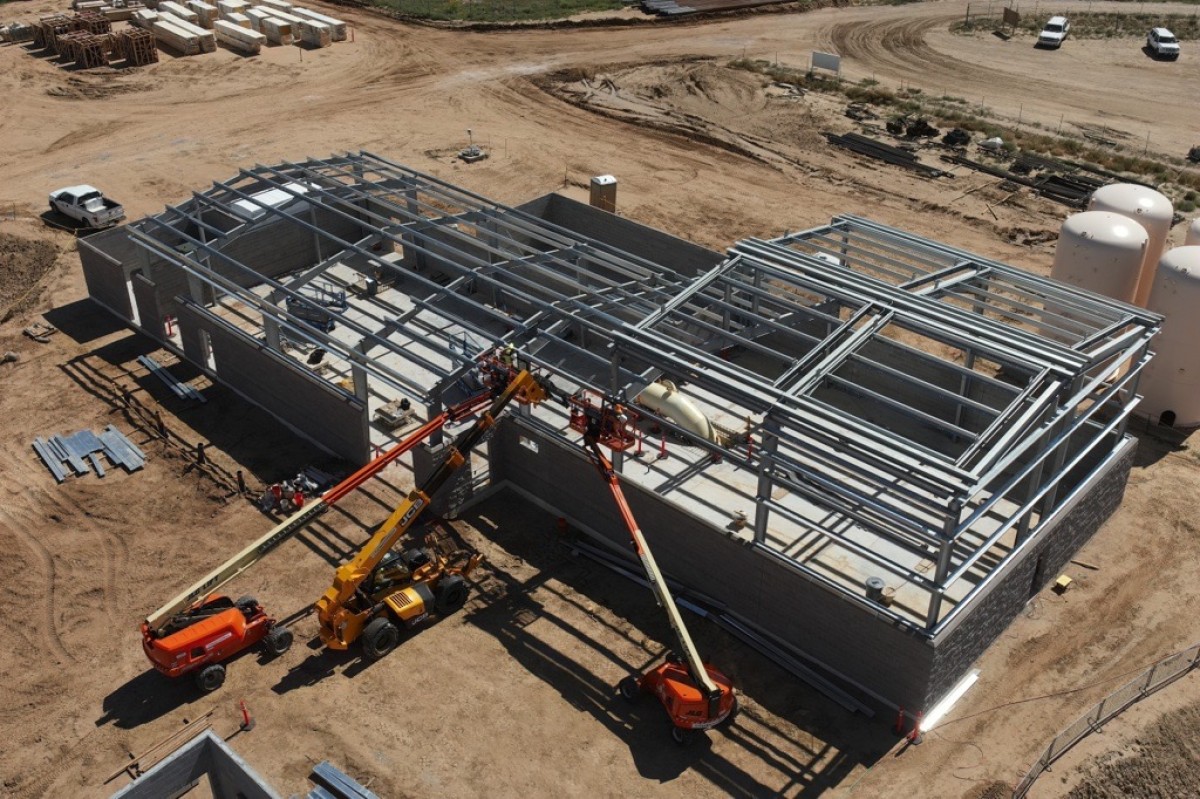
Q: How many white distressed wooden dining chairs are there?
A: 0